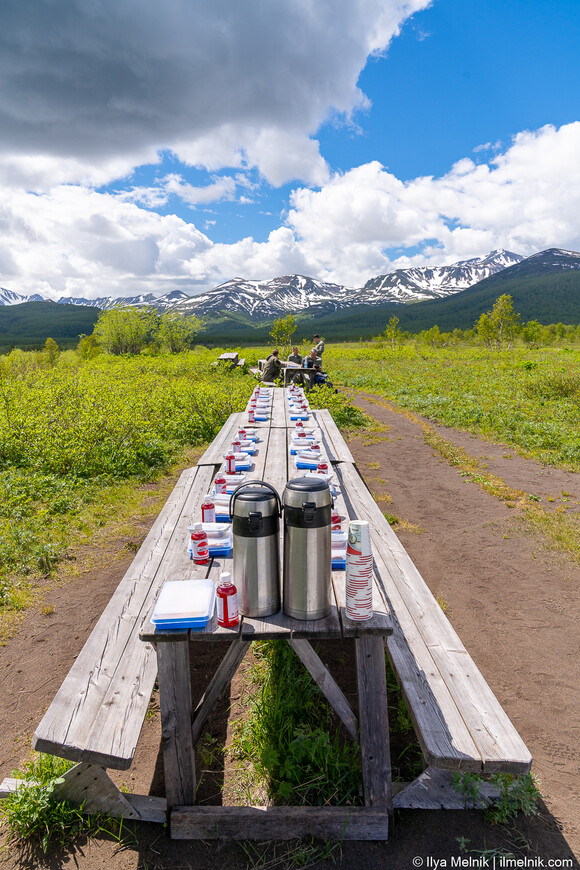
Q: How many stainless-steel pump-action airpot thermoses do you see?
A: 2